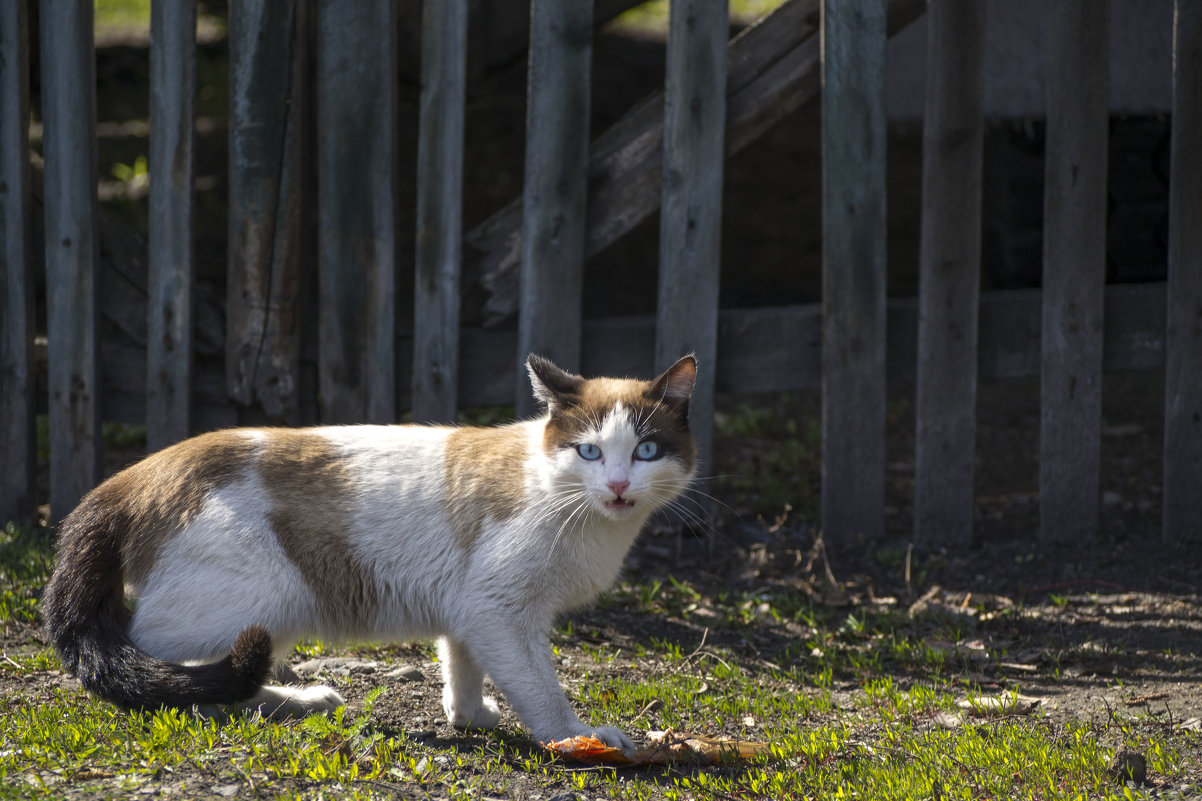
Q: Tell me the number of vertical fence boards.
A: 12